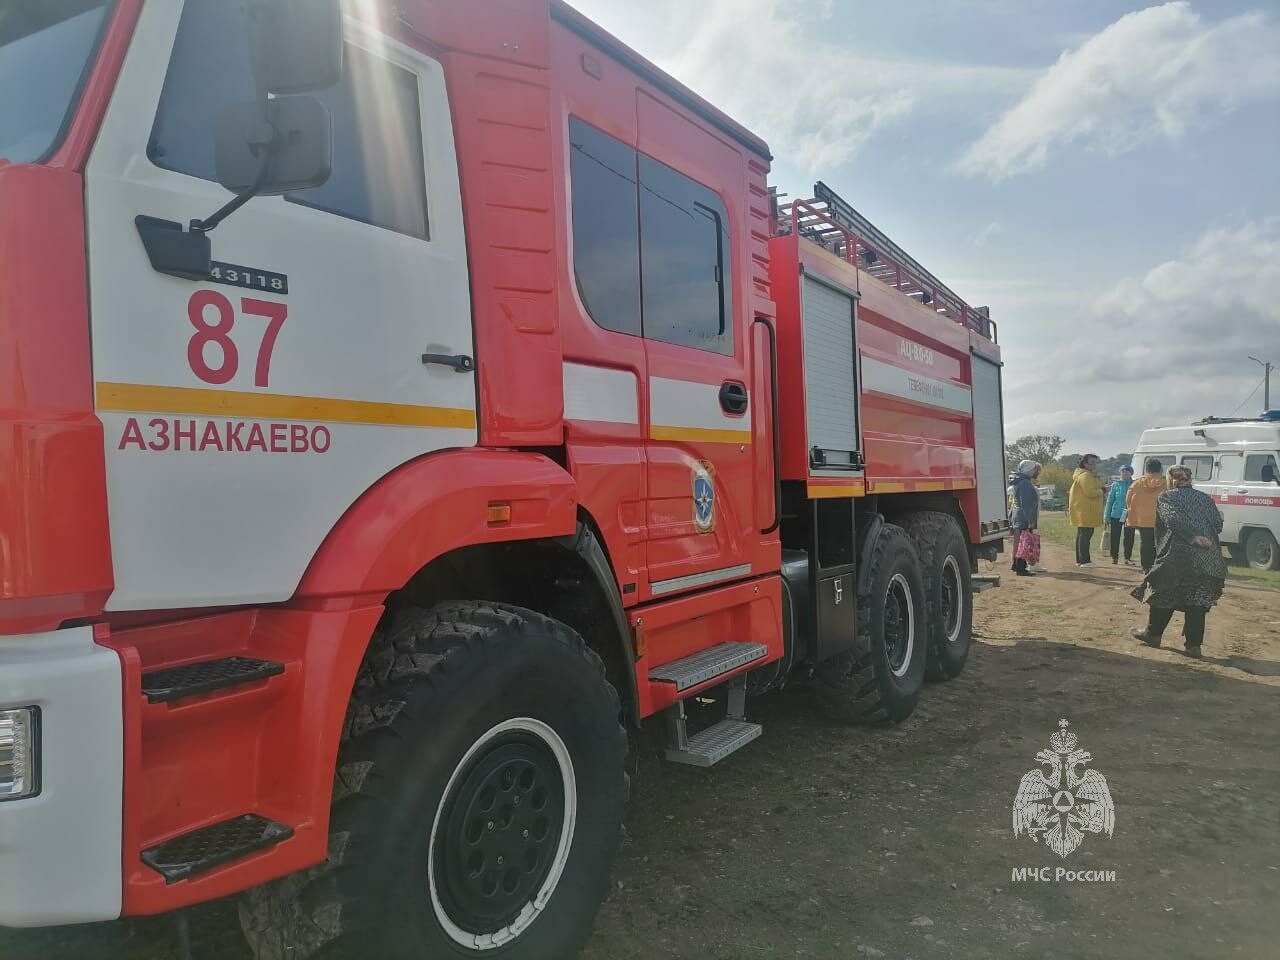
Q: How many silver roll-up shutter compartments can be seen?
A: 2